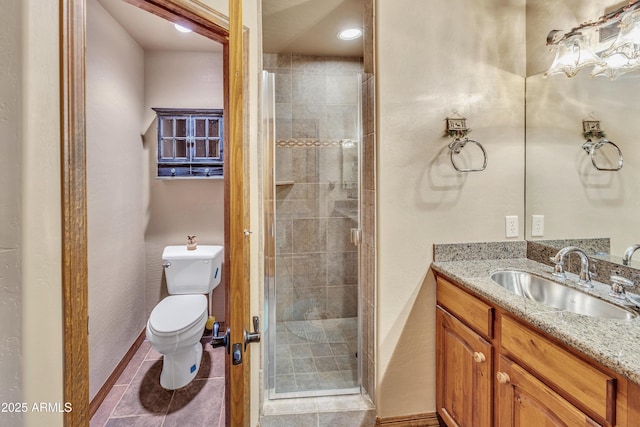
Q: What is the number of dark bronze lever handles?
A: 2